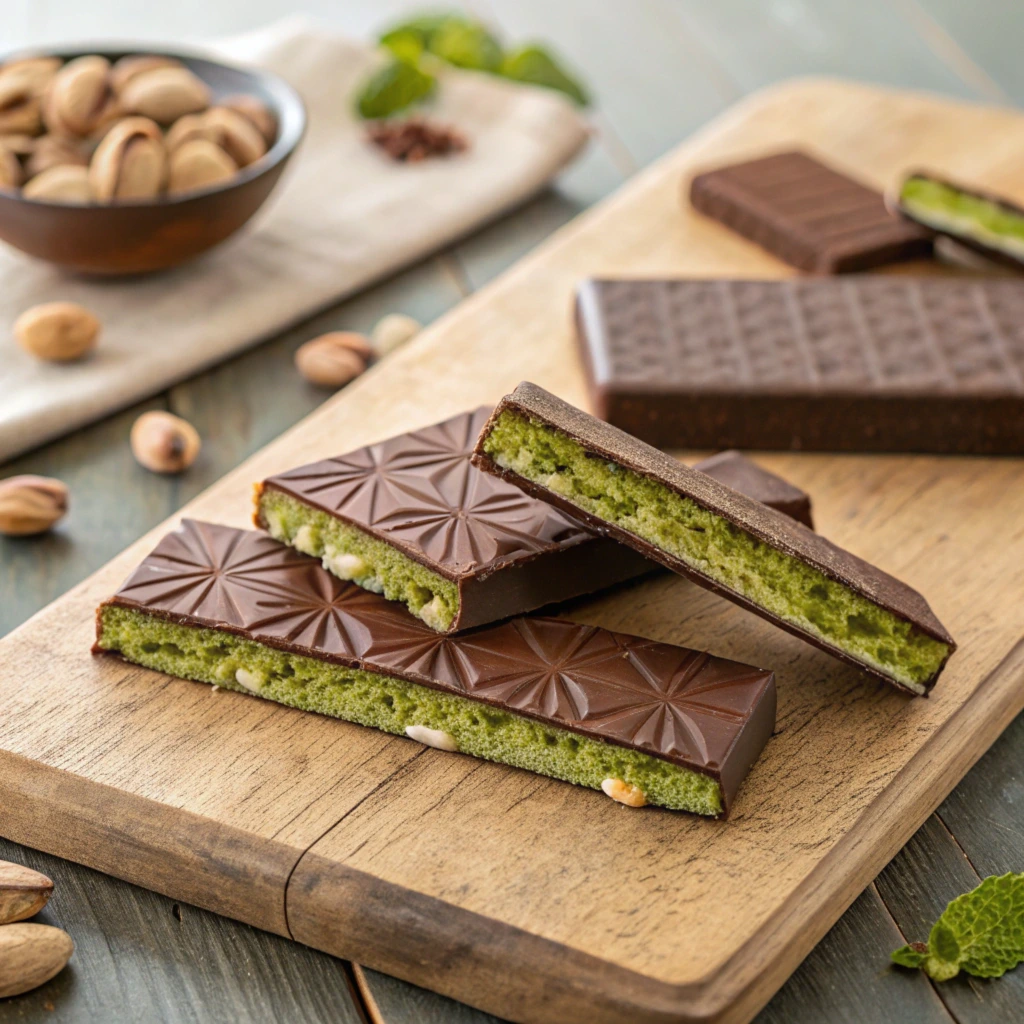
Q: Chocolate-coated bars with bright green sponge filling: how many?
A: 4